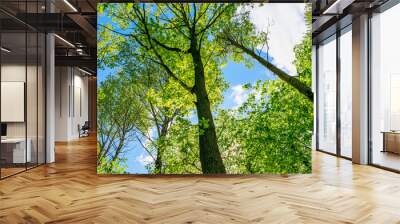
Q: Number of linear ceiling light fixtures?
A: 4